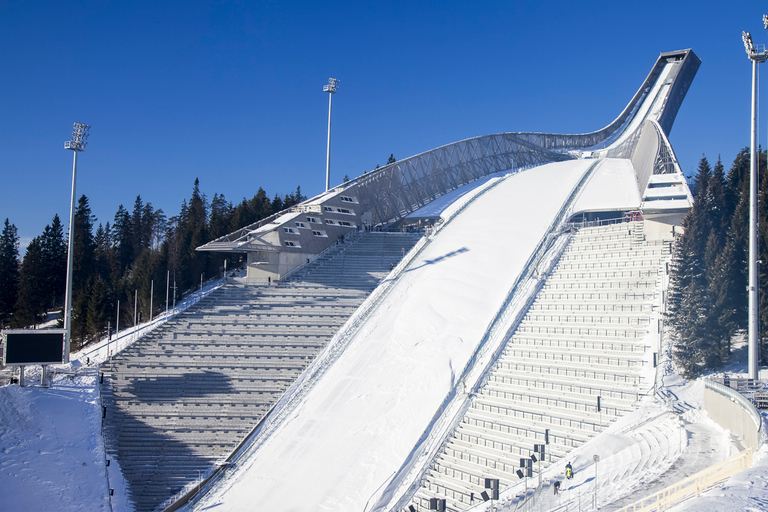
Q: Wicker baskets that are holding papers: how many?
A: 0